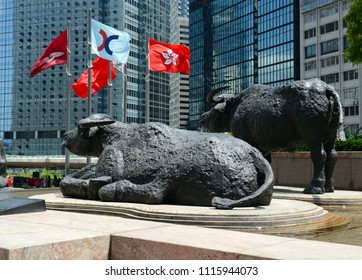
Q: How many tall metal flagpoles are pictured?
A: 5